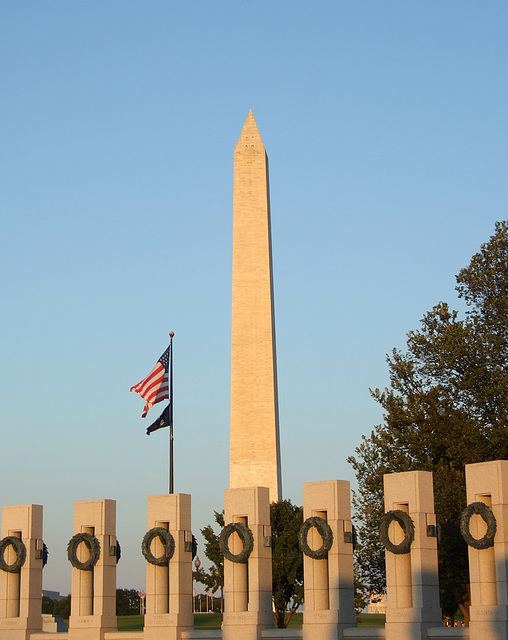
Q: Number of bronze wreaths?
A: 7